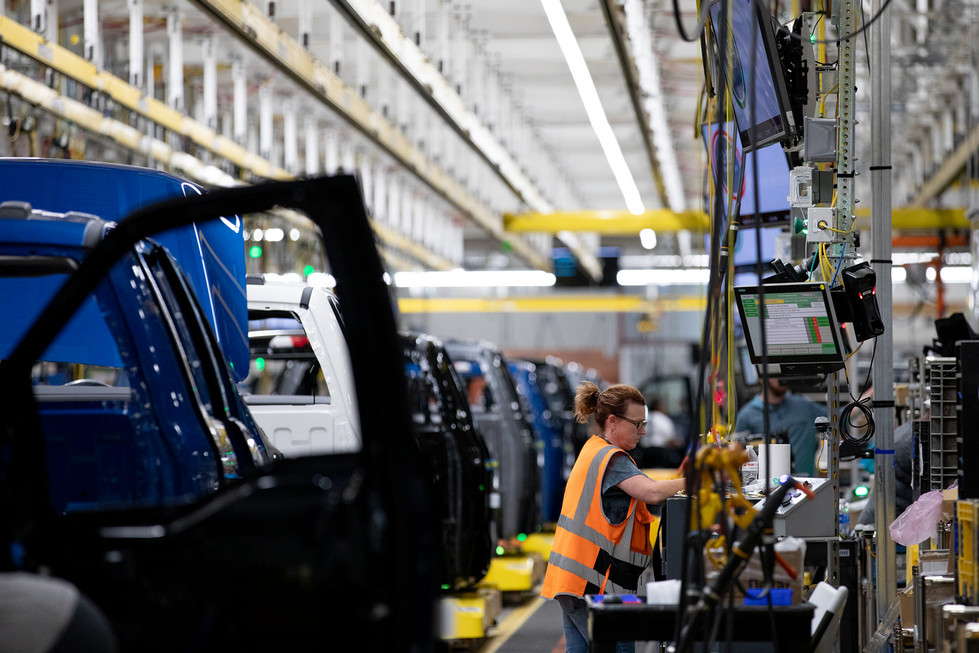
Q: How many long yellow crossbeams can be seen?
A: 2